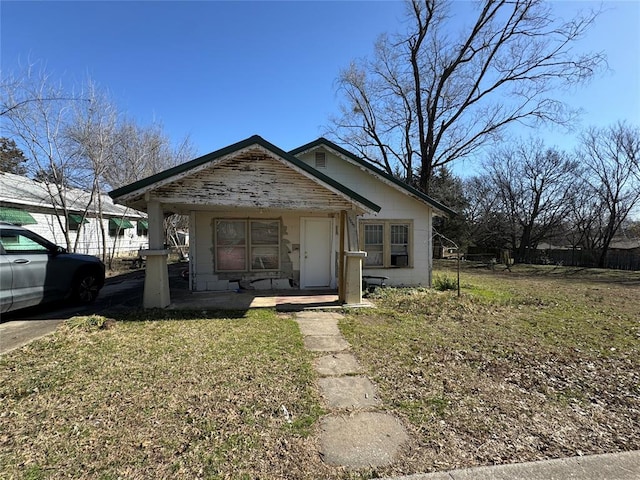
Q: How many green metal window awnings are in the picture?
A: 4